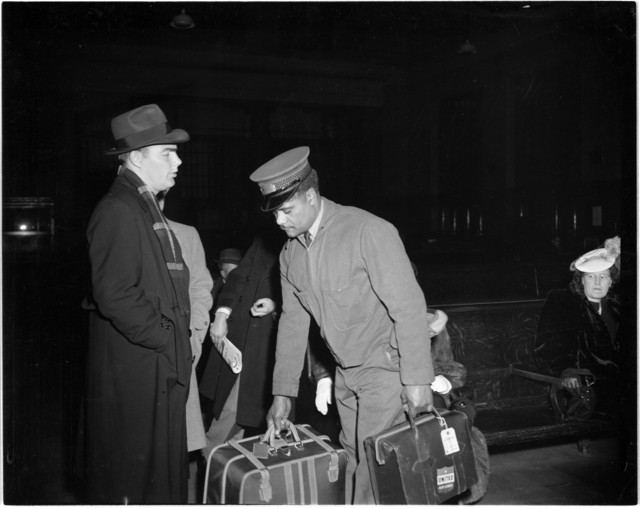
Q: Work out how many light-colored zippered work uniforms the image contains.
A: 1